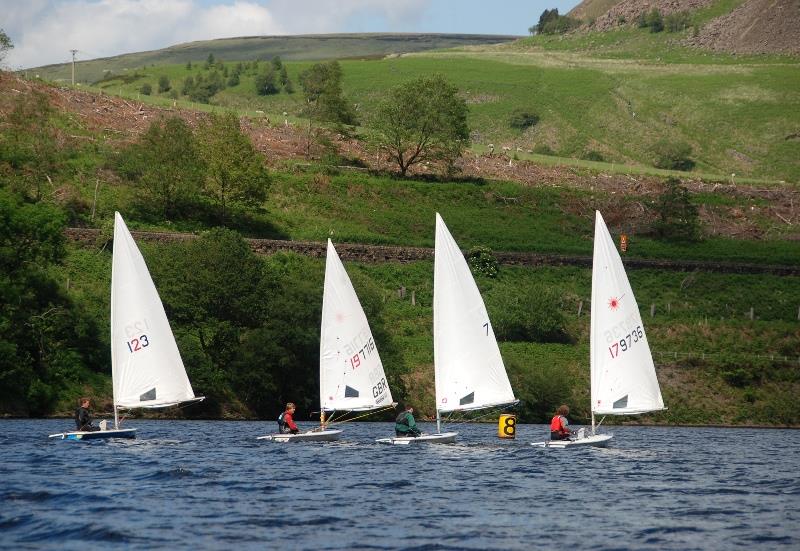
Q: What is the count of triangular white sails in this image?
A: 4